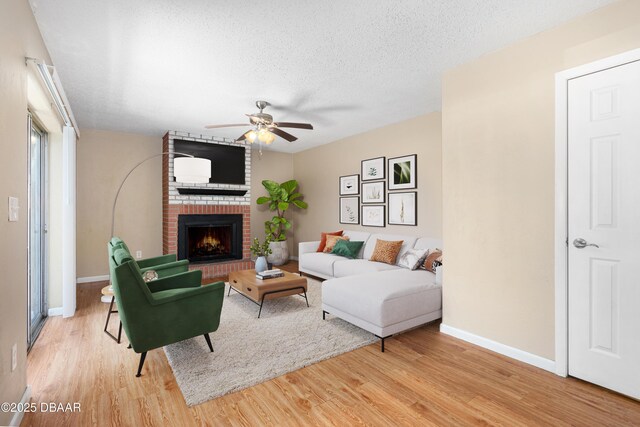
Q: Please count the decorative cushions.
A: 6